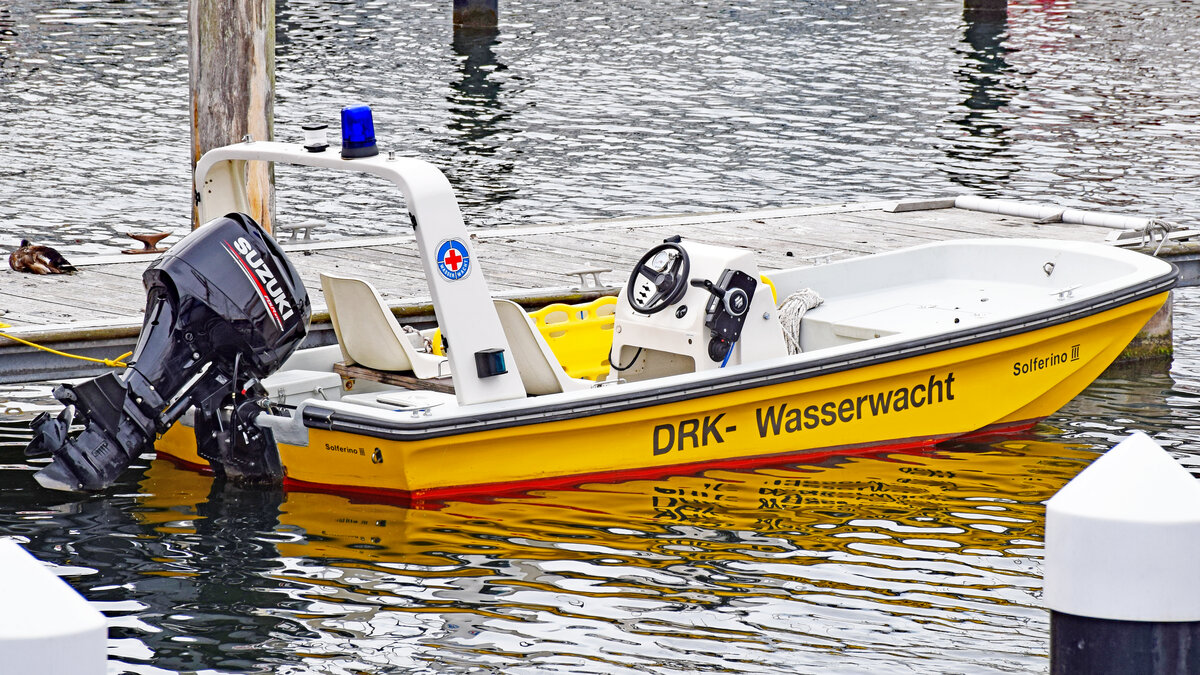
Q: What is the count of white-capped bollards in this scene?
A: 2